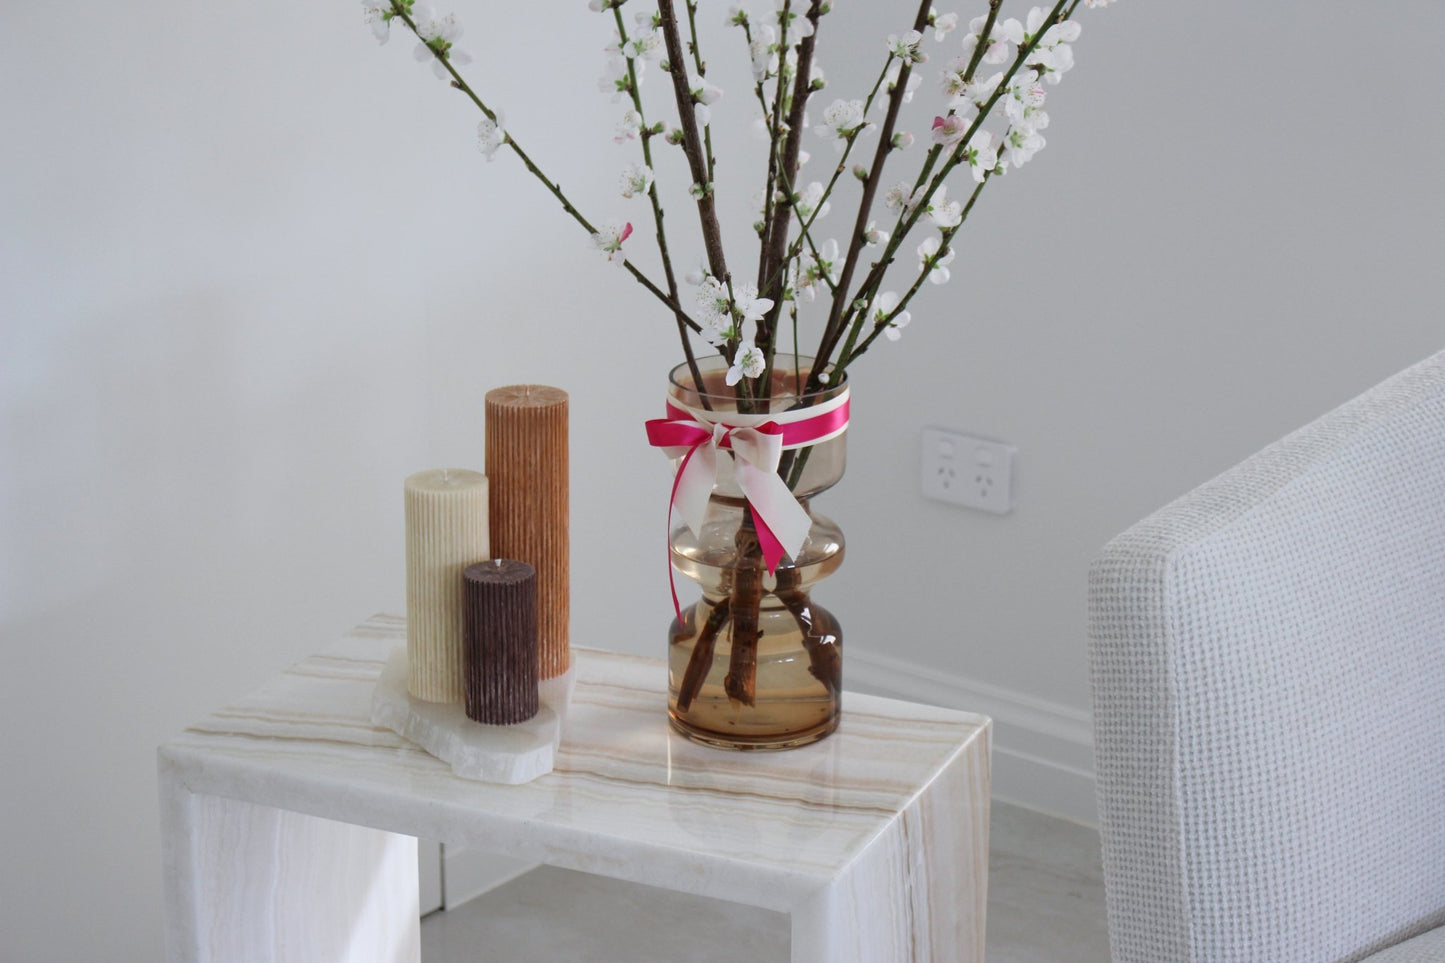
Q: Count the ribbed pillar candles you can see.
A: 3